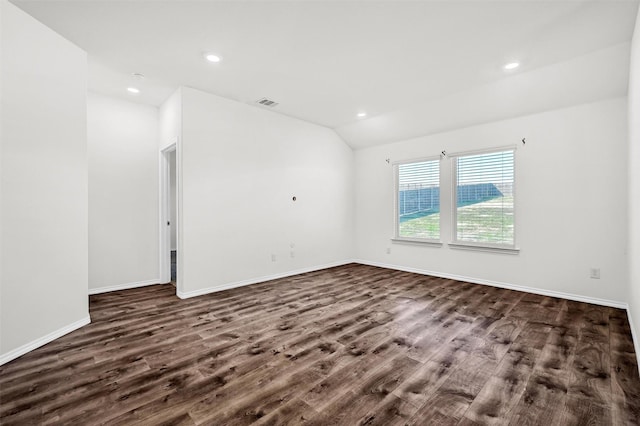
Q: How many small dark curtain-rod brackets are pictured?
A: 3